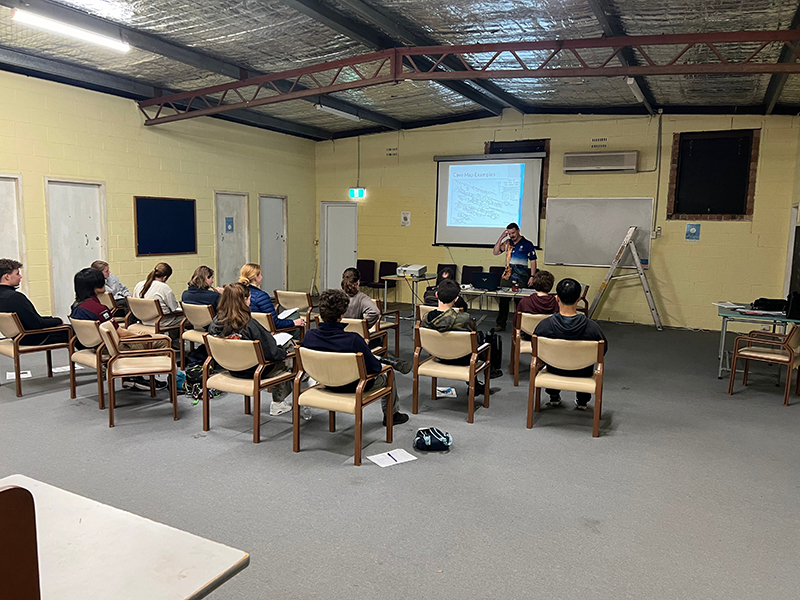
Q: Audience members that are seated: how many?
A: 12